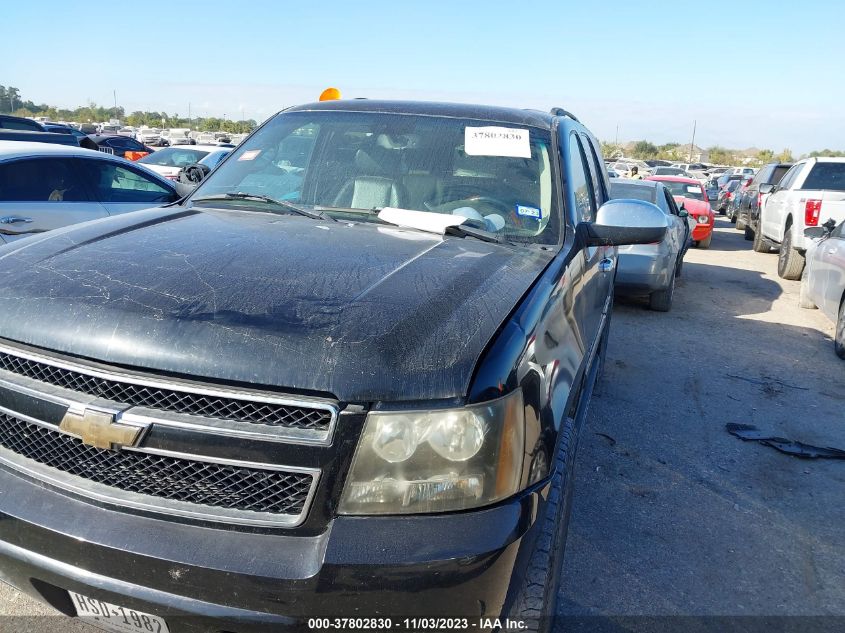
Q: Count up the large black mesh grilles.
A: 2